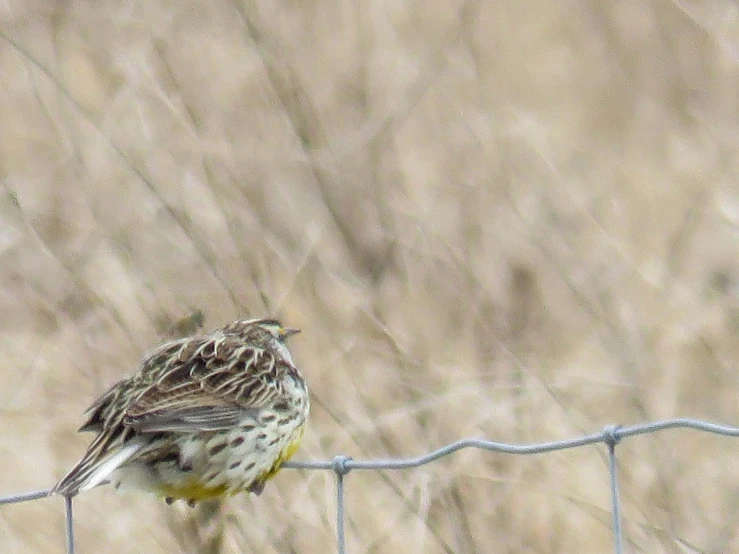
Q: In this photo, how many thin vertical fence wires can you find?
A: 3